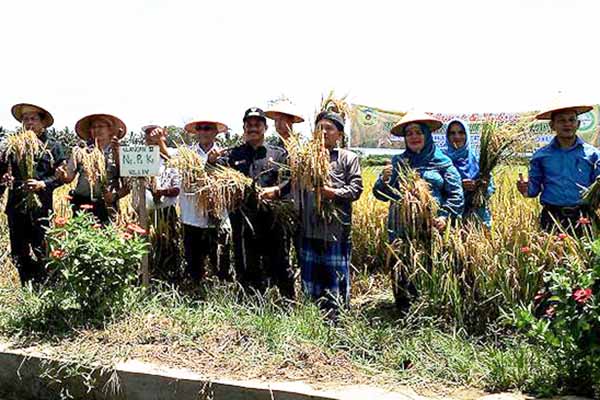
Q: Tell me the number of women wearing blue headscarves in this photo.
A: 2